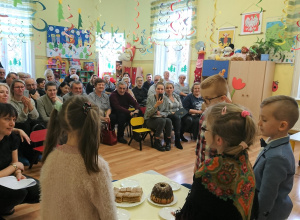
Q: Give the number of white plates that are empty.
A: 4